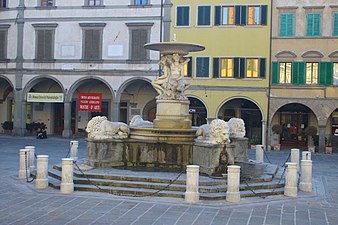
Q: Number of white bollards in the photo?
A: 12